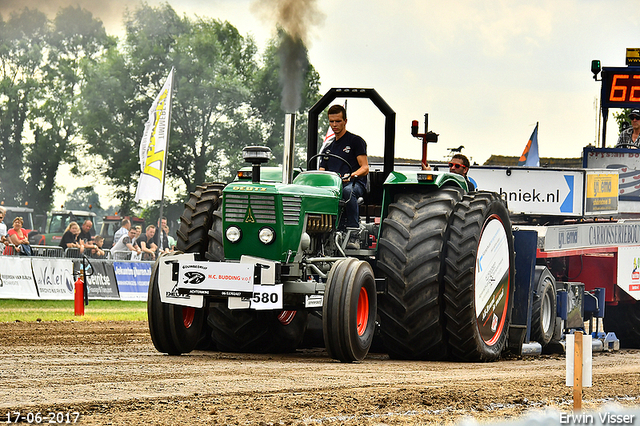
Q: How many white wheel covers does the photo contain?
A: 1